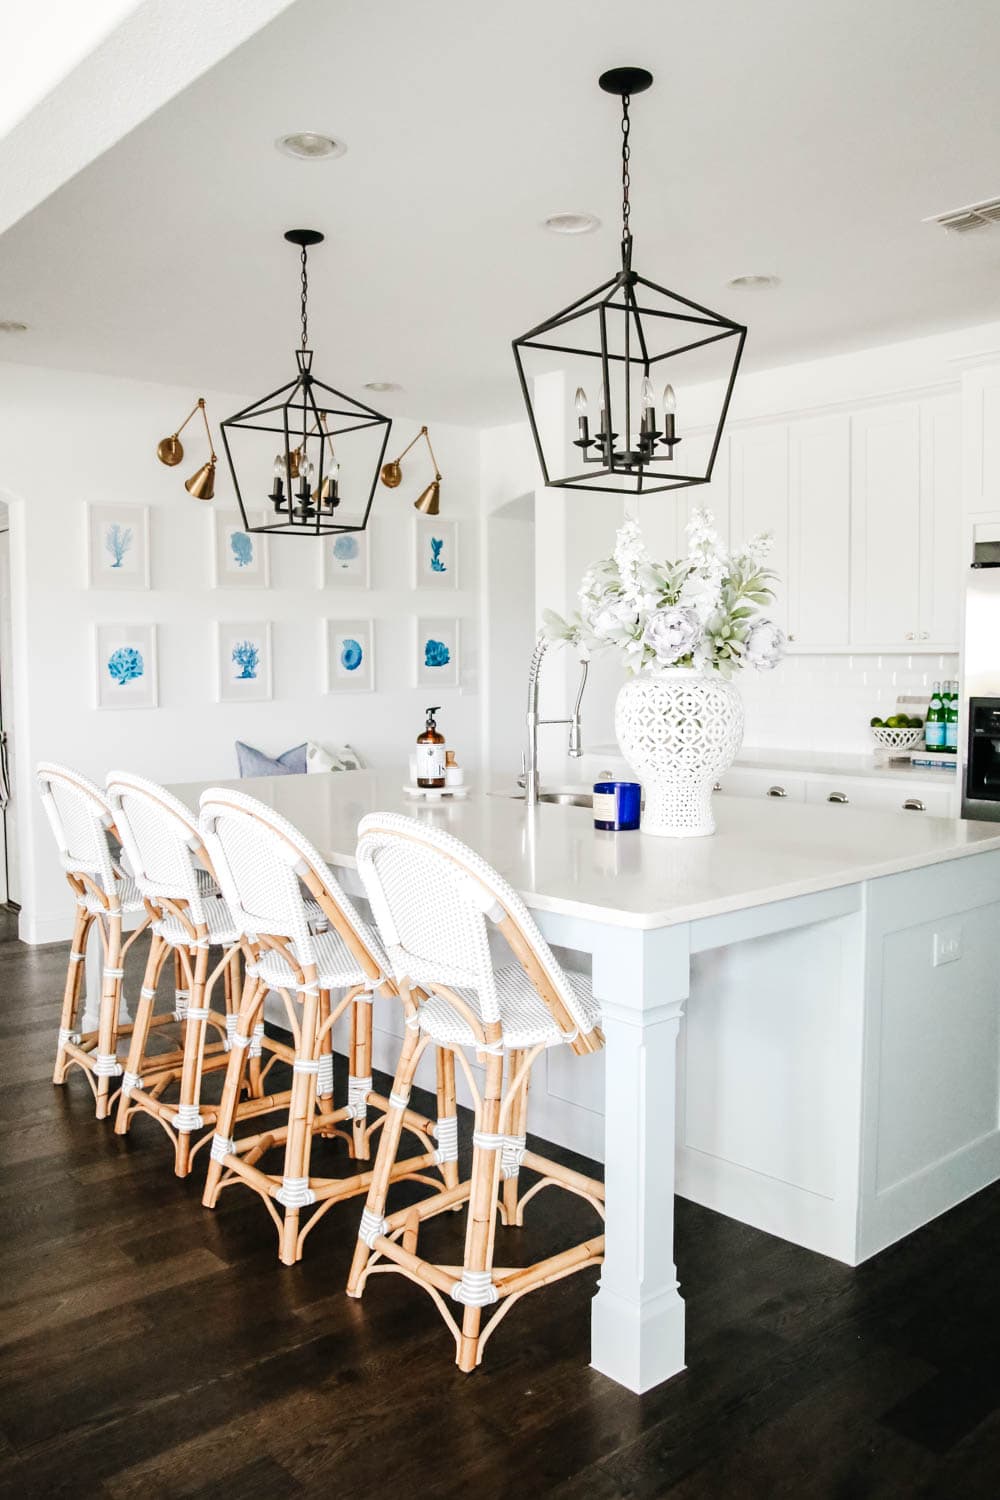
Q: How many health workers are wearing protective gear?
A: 0